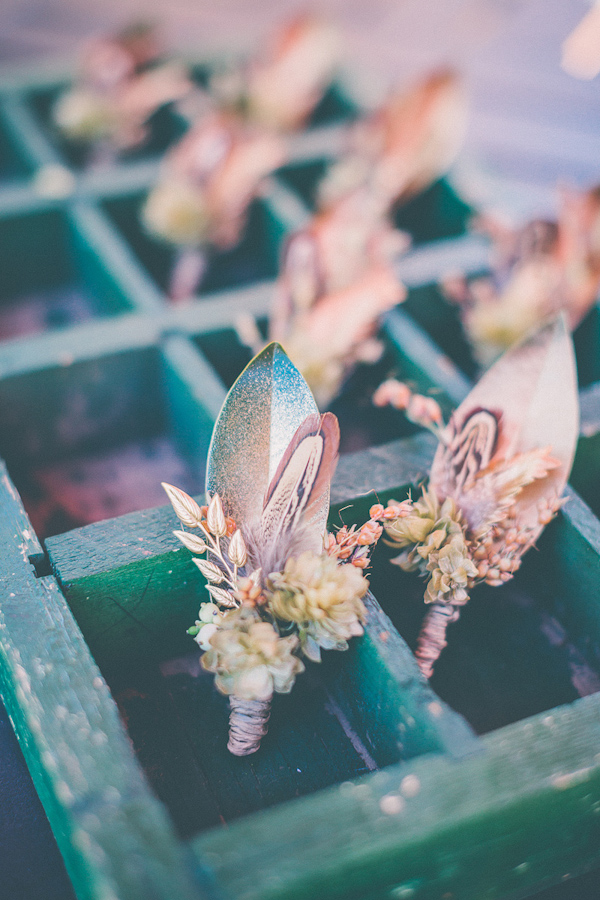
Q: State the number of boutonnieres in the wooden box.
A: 8